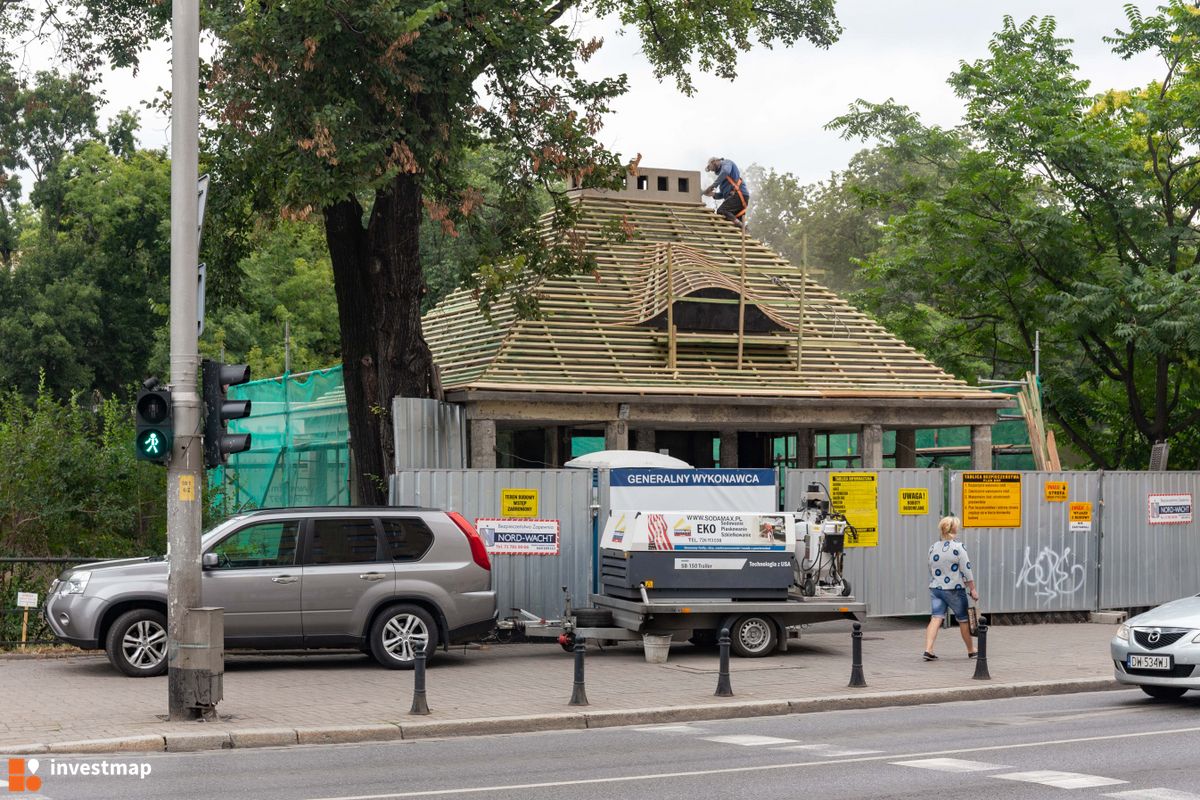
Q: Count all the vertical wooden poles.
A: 3